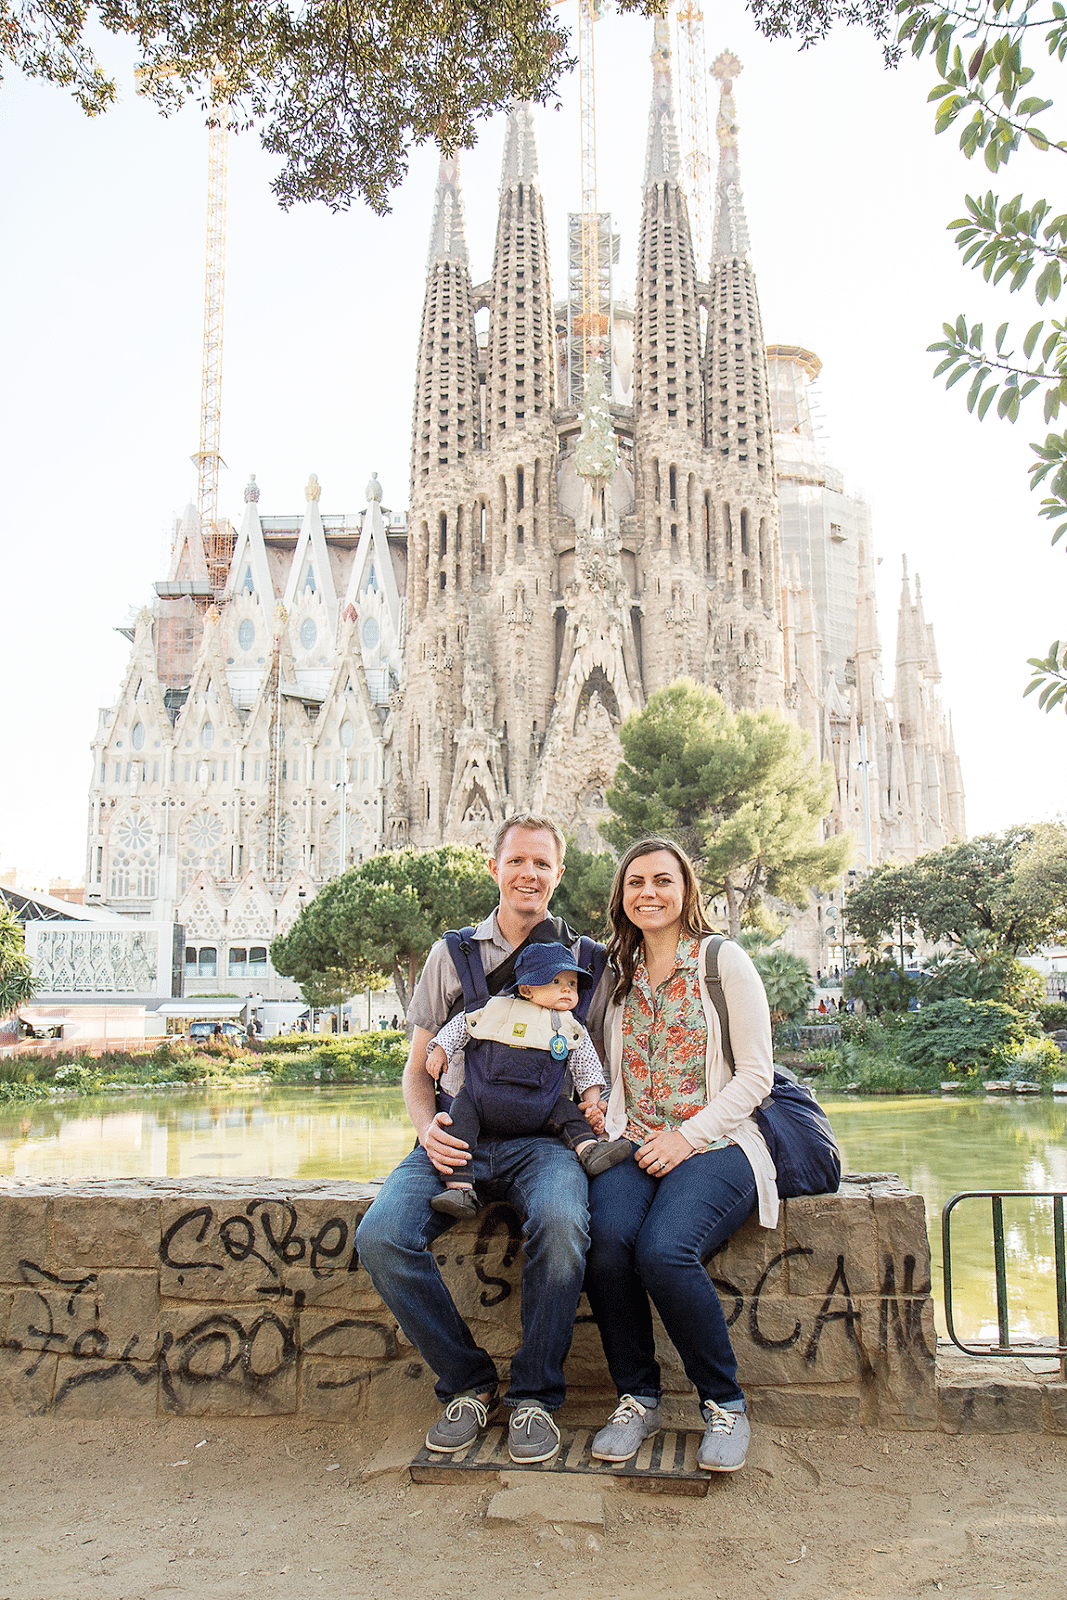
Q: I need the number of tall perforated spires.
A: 4